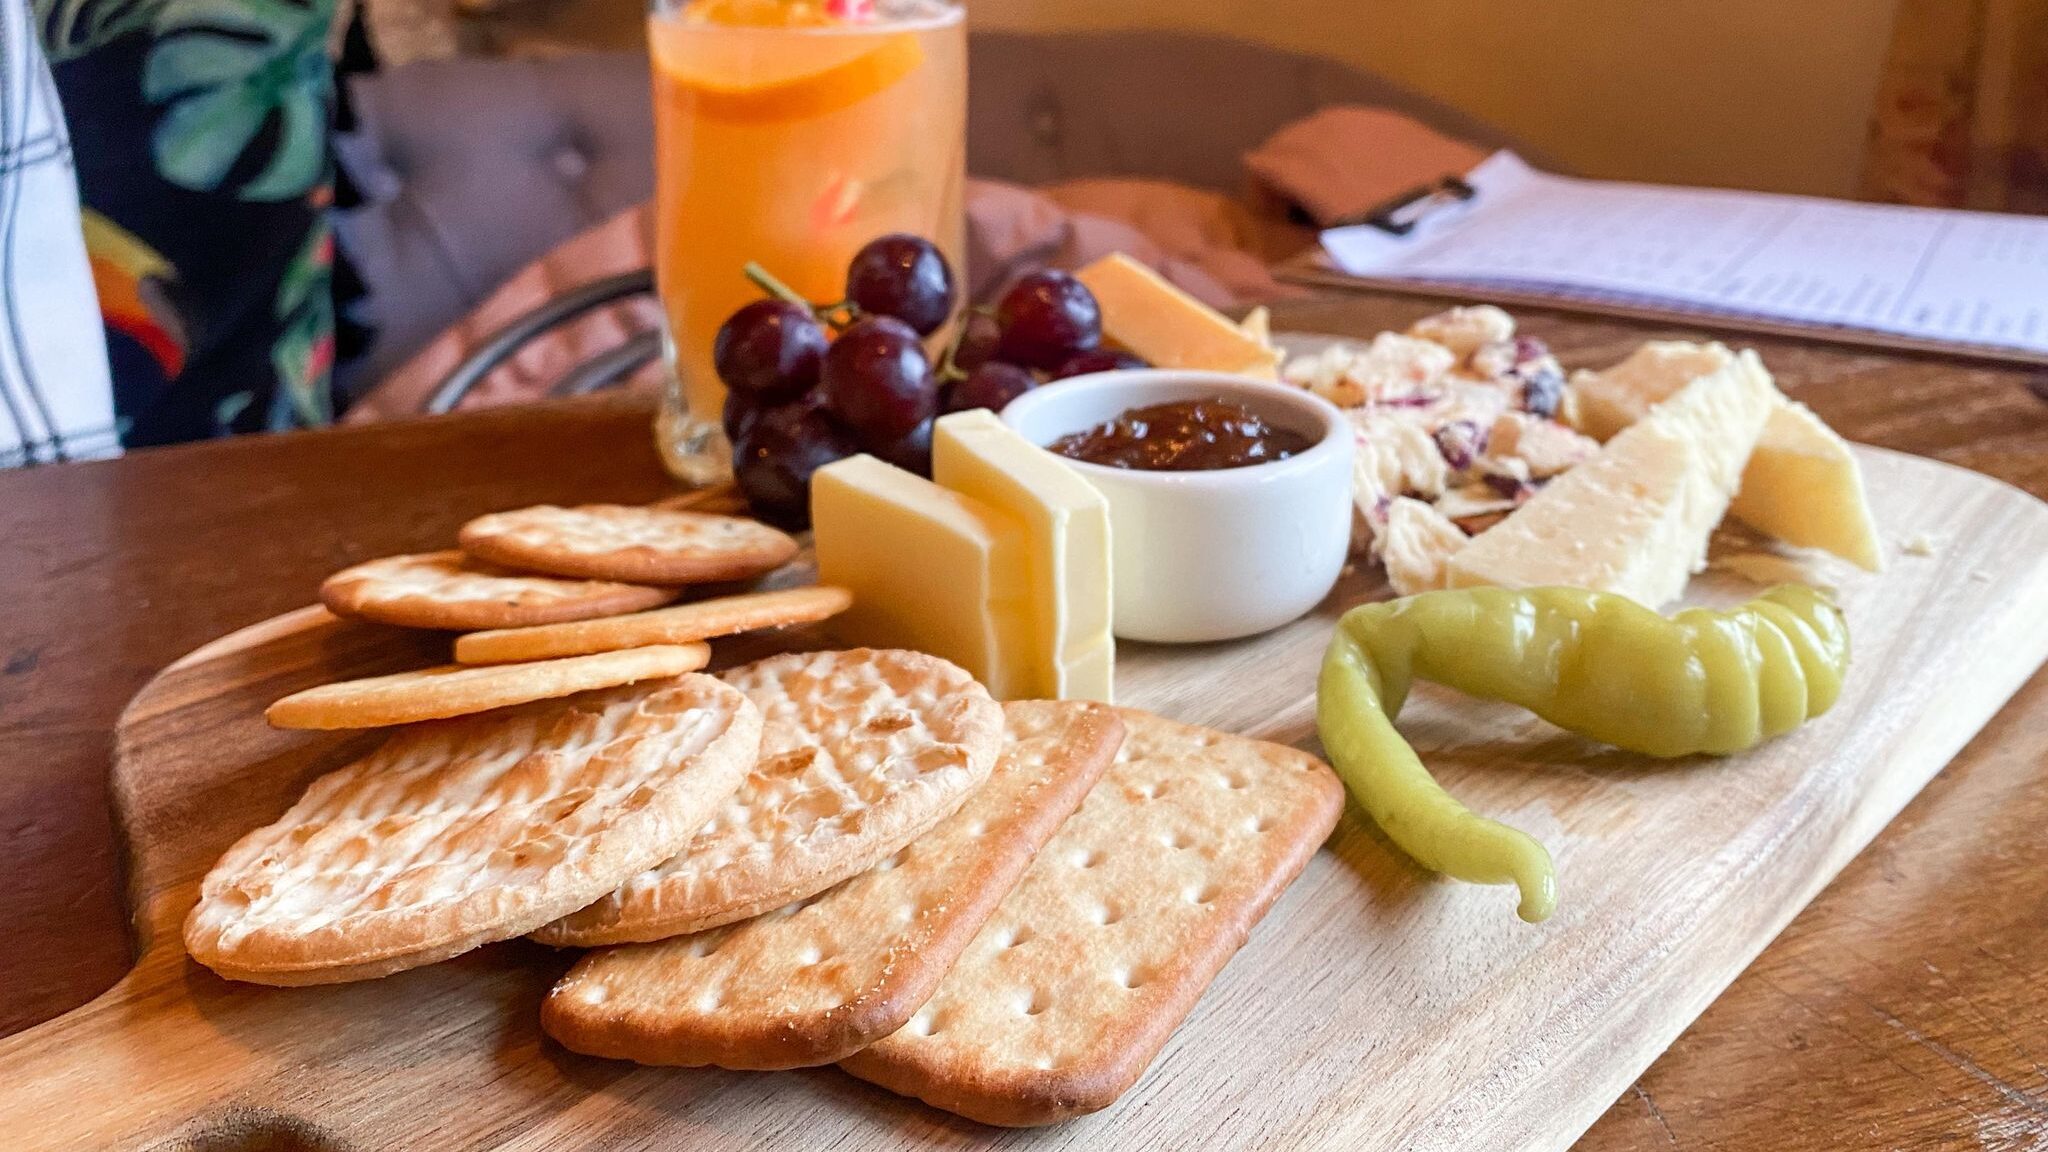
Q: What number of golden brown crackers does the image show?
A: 8